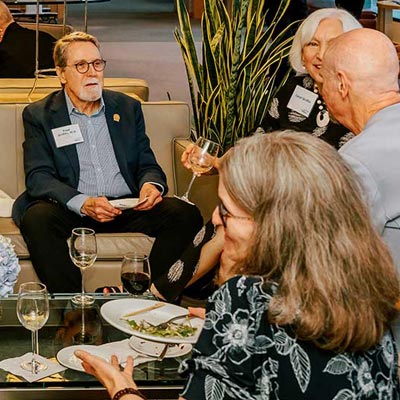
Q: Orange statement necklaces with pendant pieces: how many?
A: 0